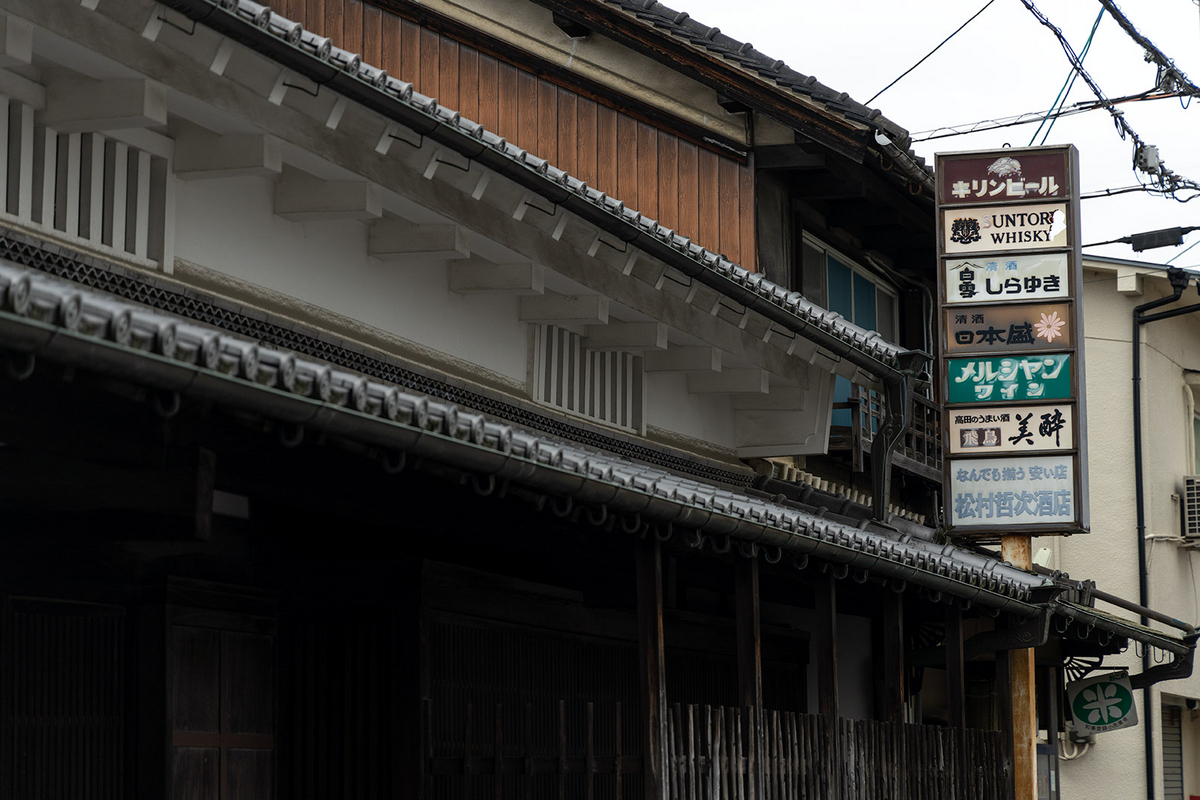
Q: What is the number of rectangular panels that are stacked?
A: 7